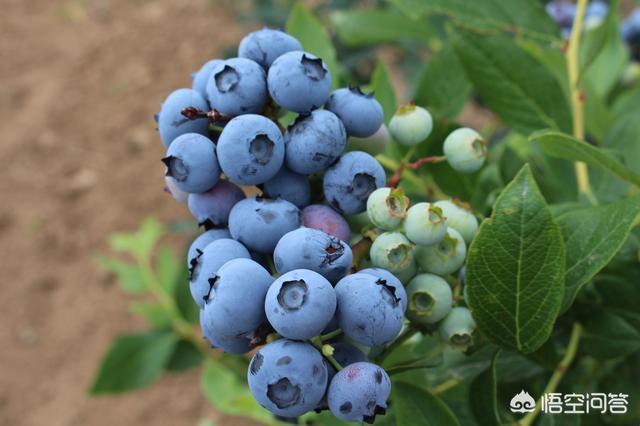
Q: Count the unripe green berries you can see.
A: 9